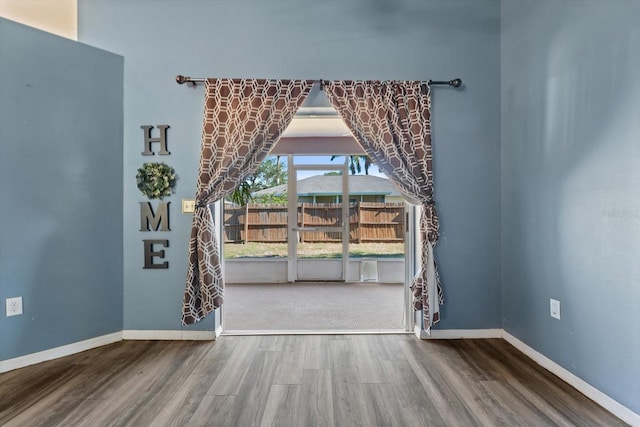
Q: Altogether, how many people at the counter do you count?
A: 0